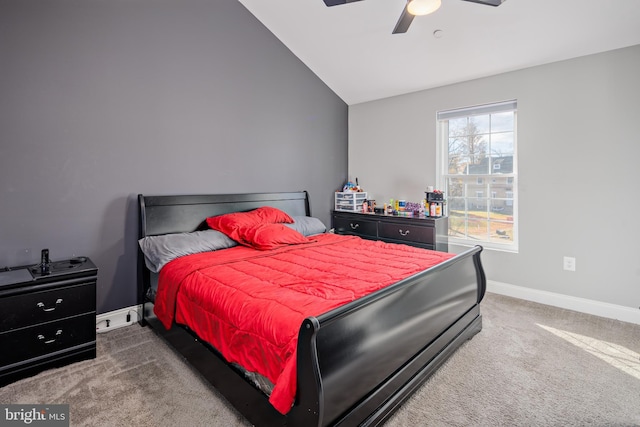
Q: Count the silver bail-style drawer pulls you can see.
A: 4